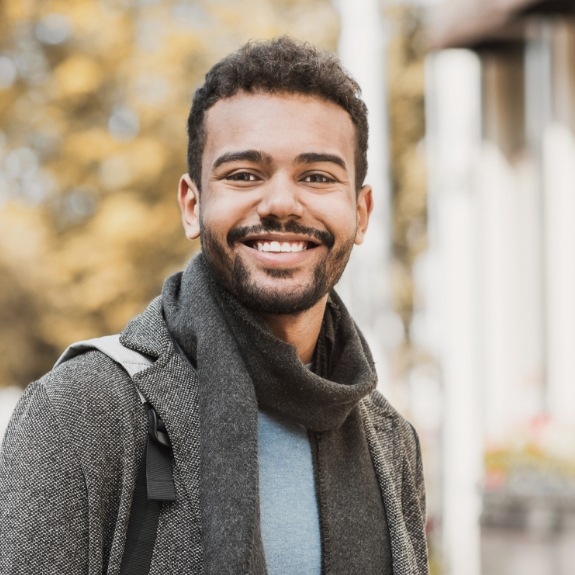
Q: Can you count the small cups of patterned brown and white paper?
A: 0